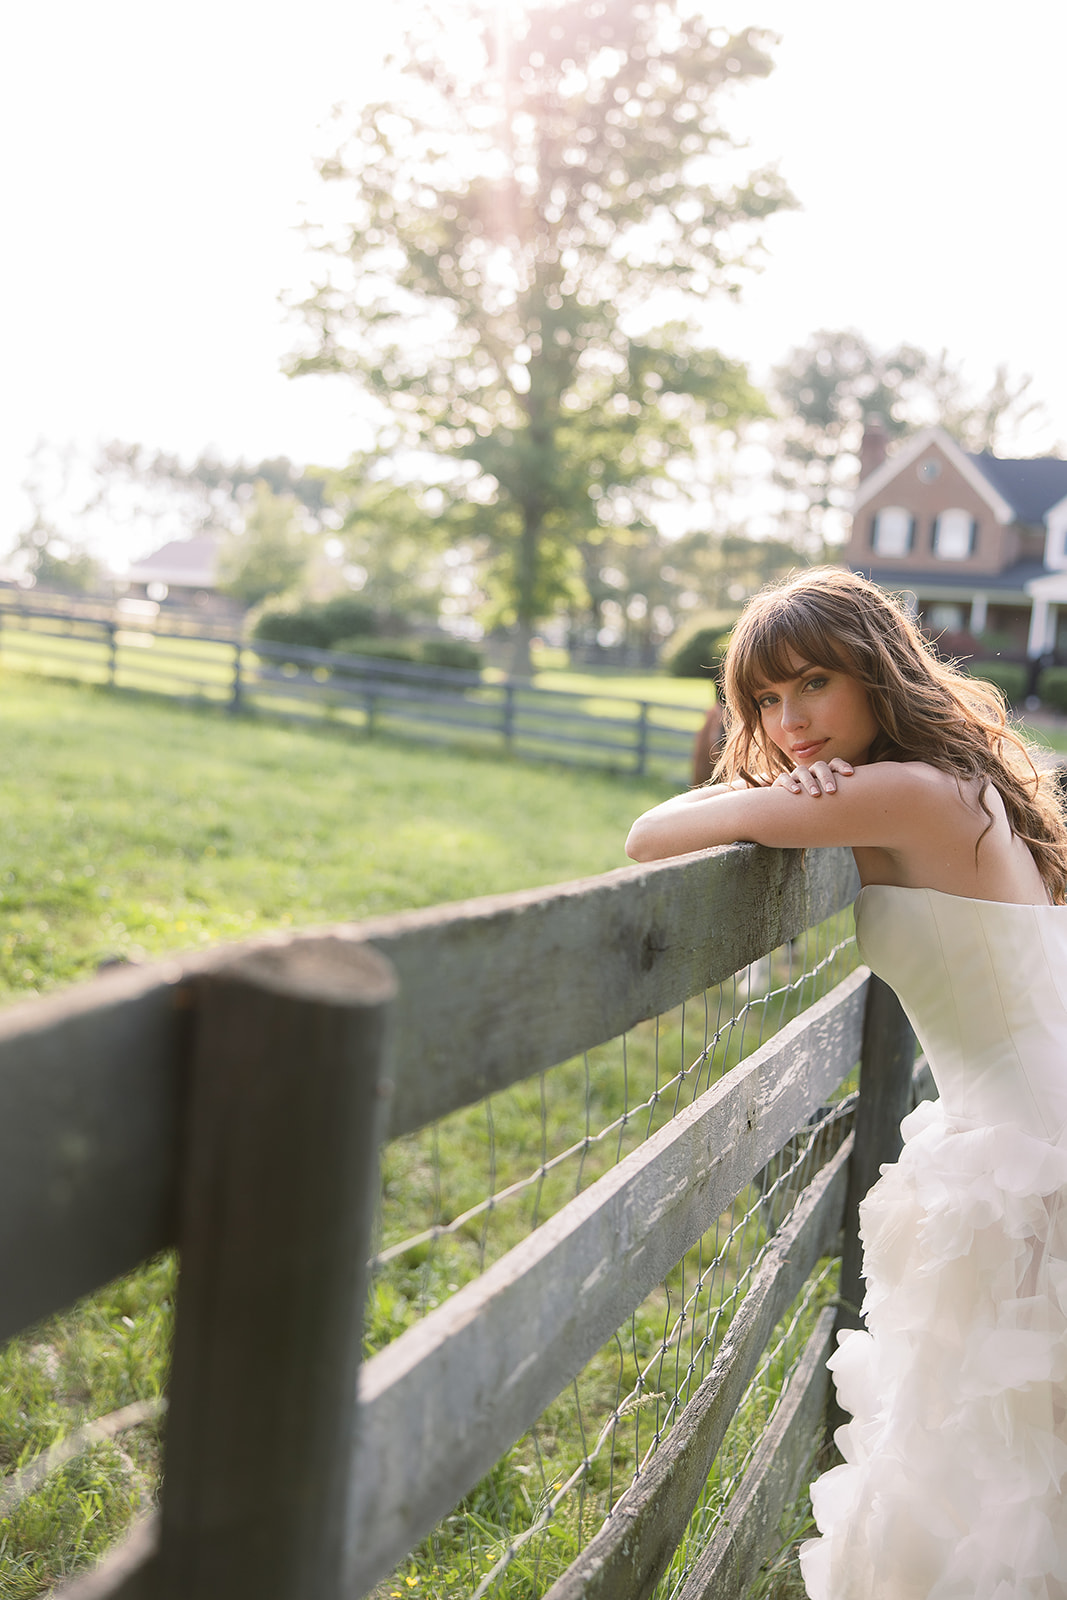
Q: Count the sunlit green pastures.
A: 1